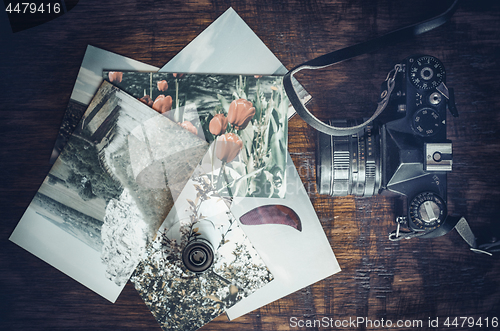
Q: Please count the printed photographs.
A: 6